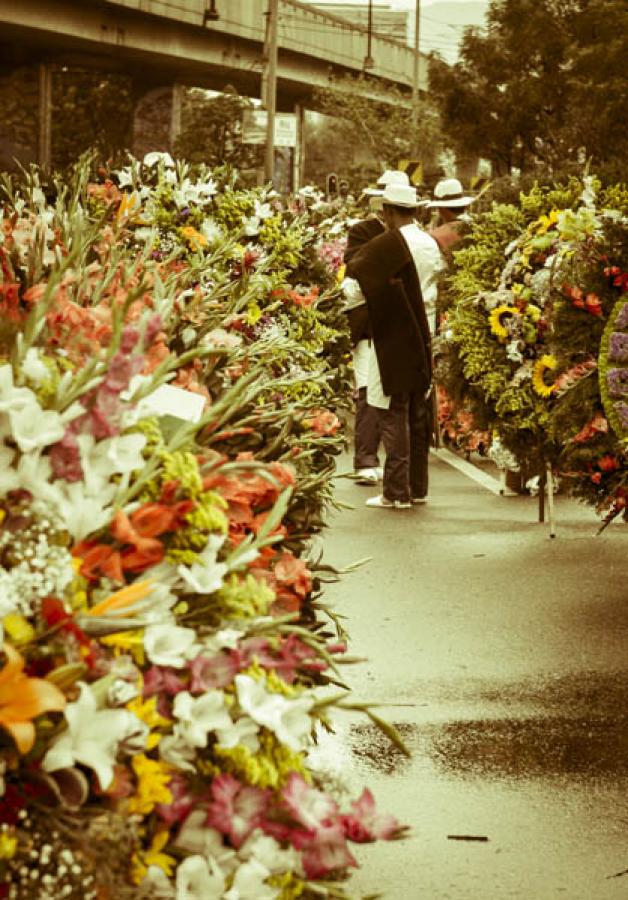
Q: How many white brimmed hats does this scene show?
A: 3